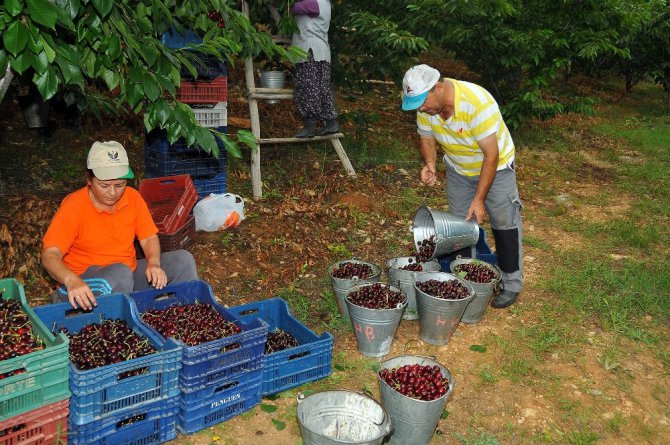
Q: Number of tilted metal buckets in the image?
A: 1